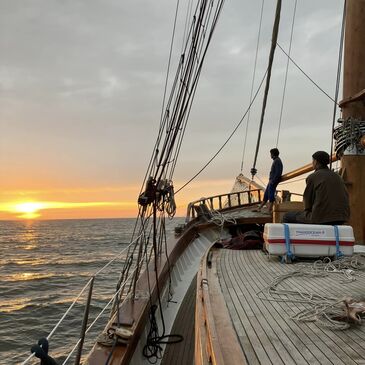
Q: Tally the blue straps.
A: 2